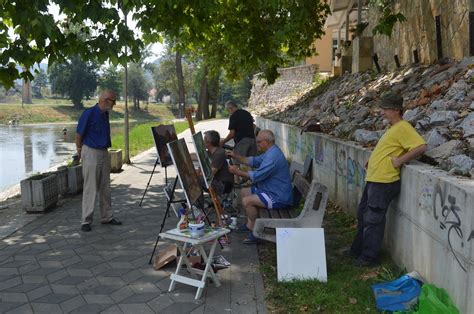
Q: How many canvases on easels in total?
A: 3